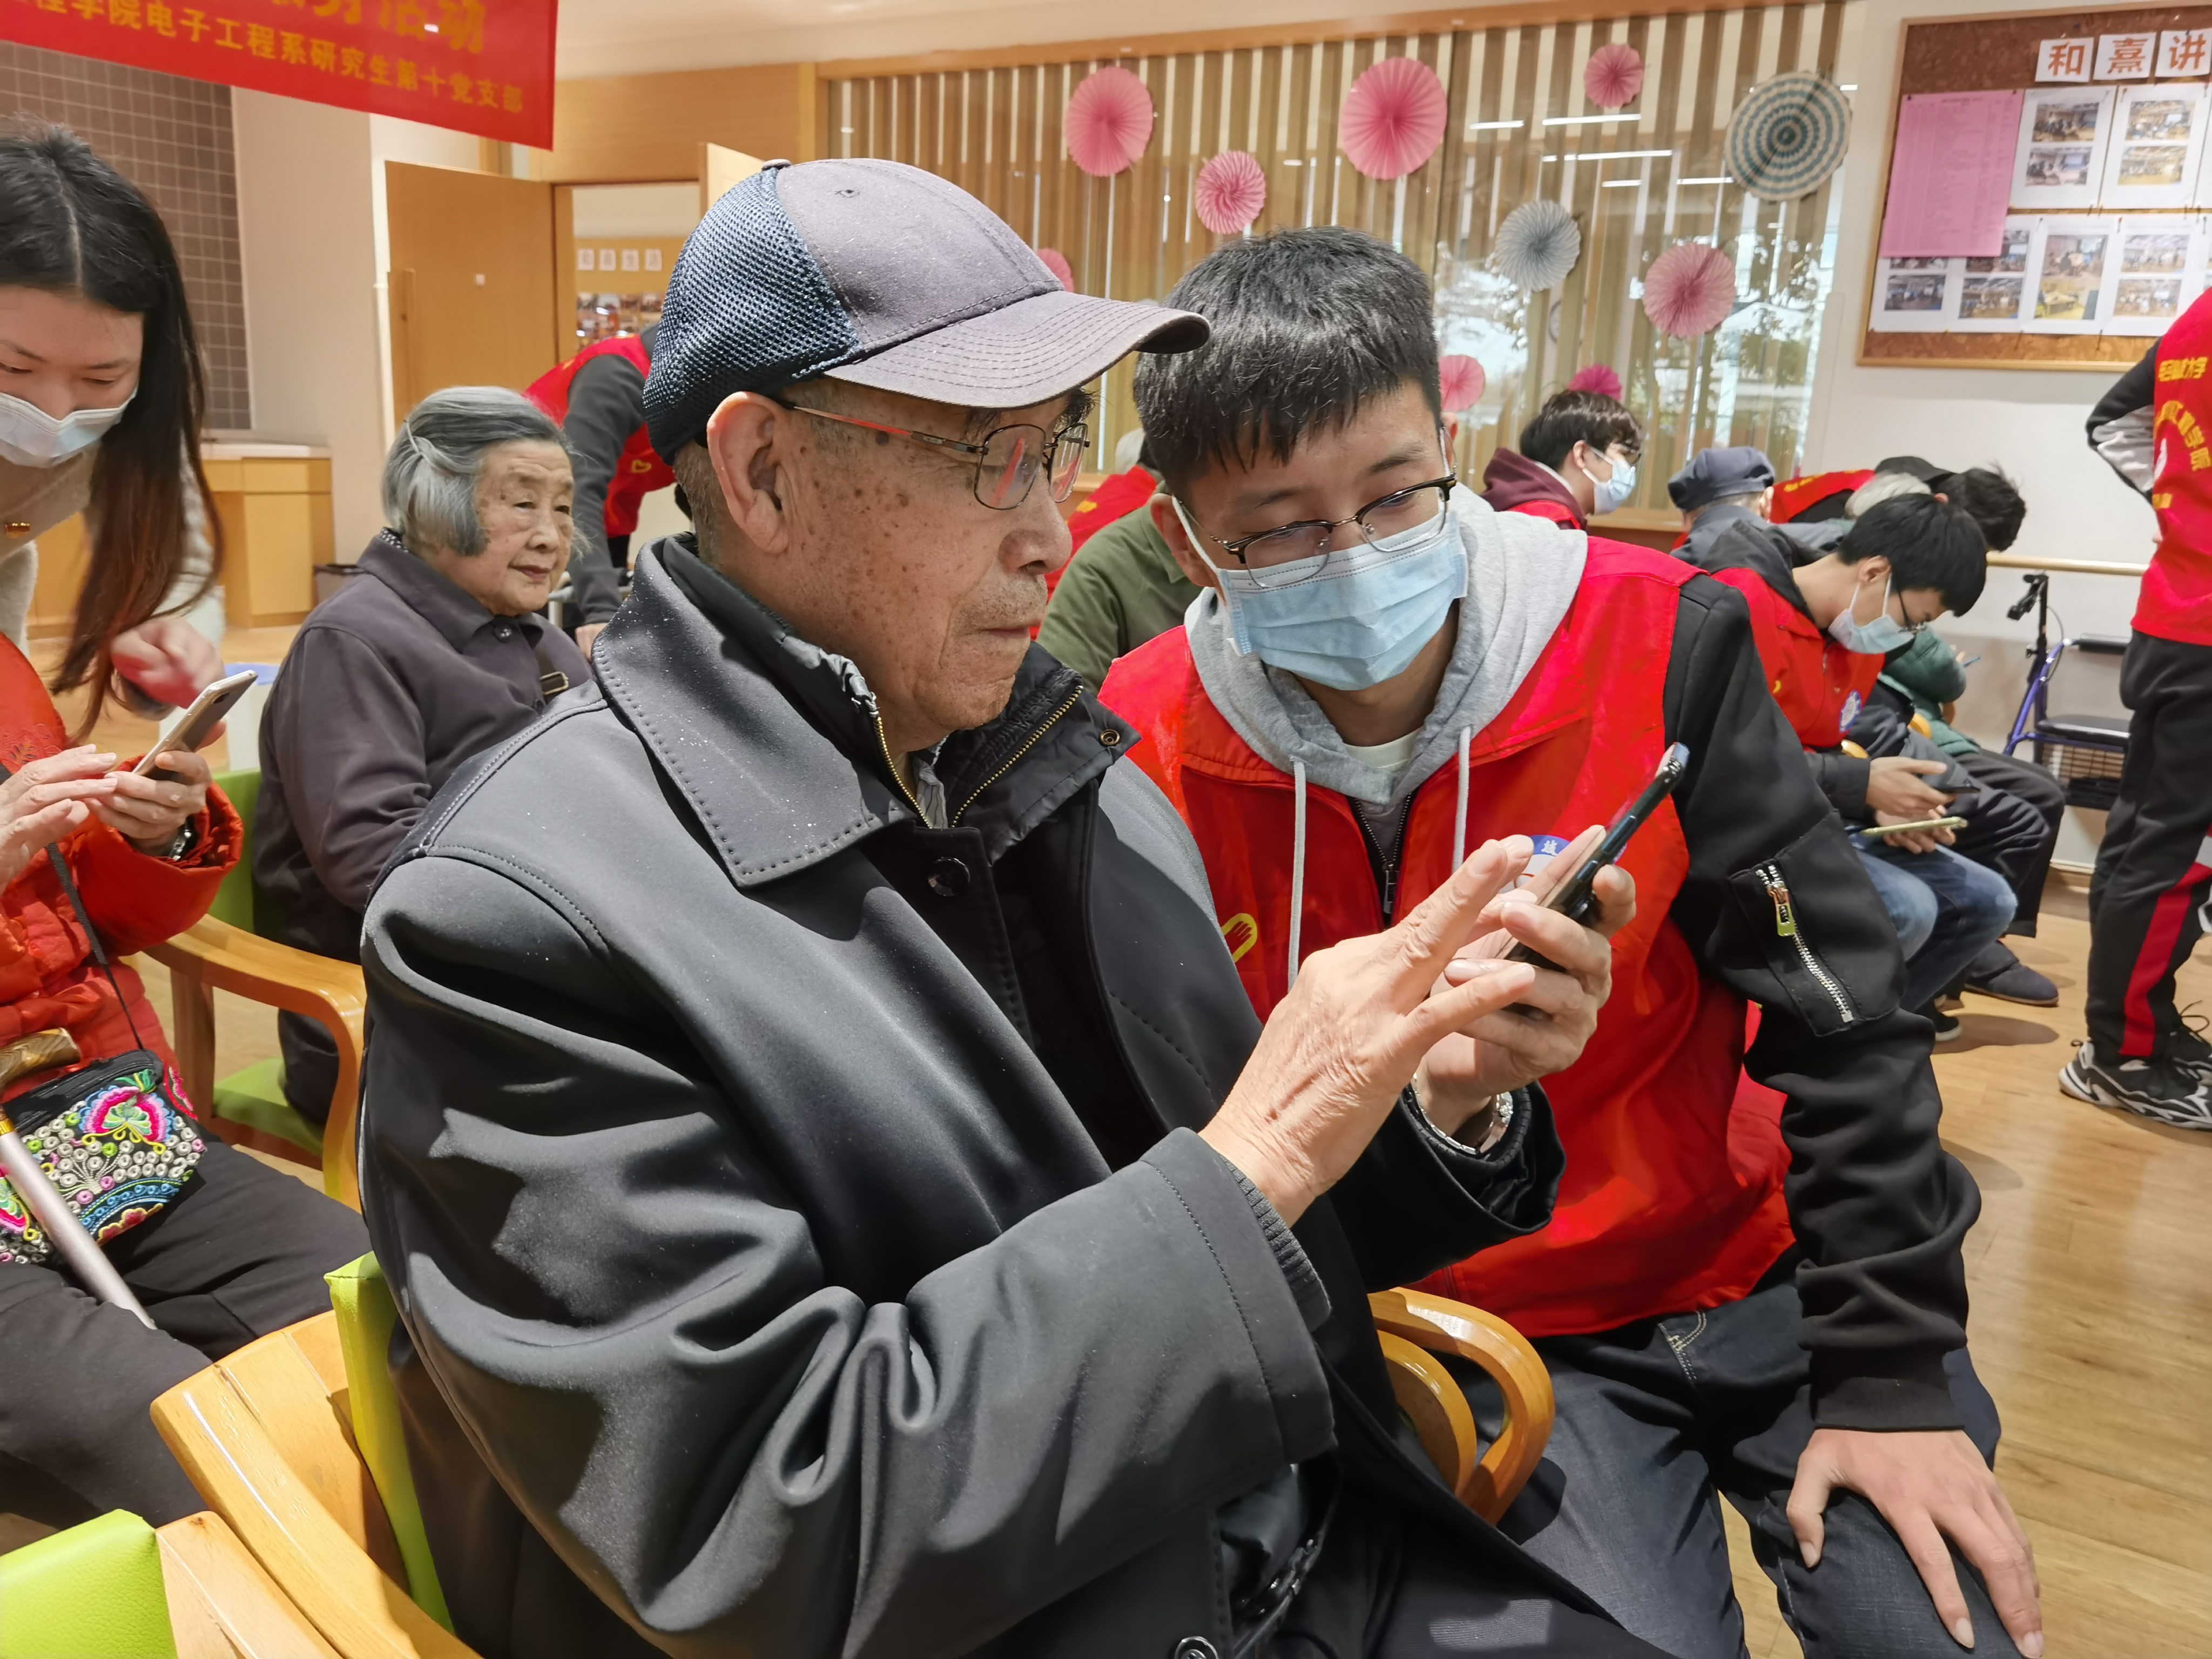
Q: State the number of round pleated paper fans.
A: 10